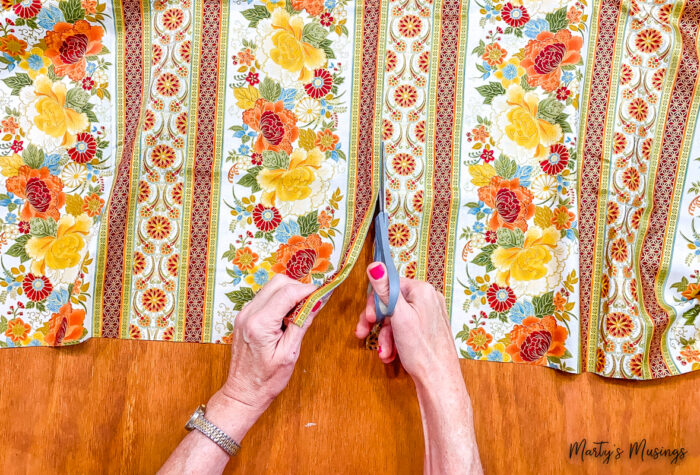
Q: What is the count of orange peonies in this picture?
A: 9